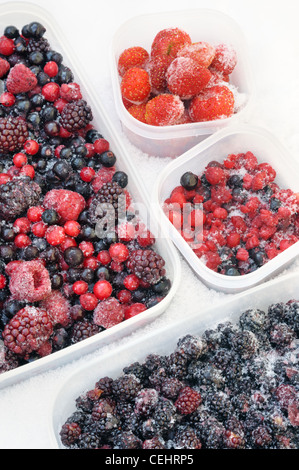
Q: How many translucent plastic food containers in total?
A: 4